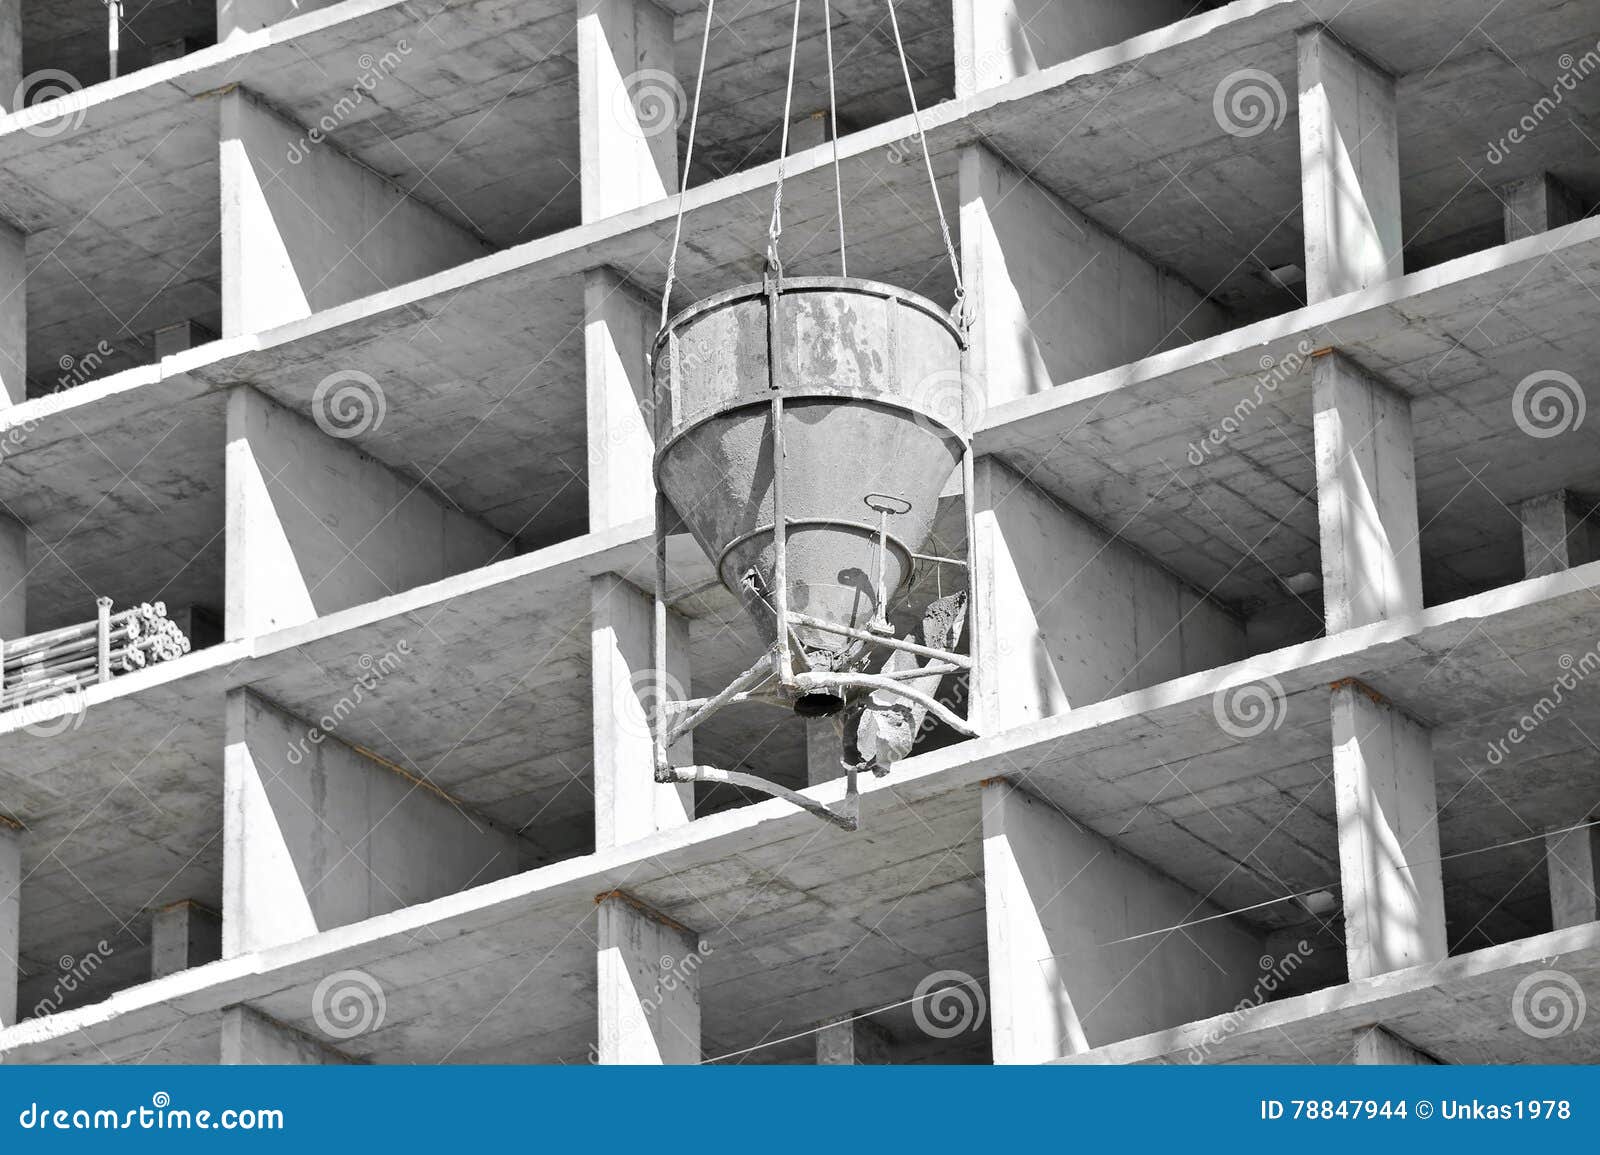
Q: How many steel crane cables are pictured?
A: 4